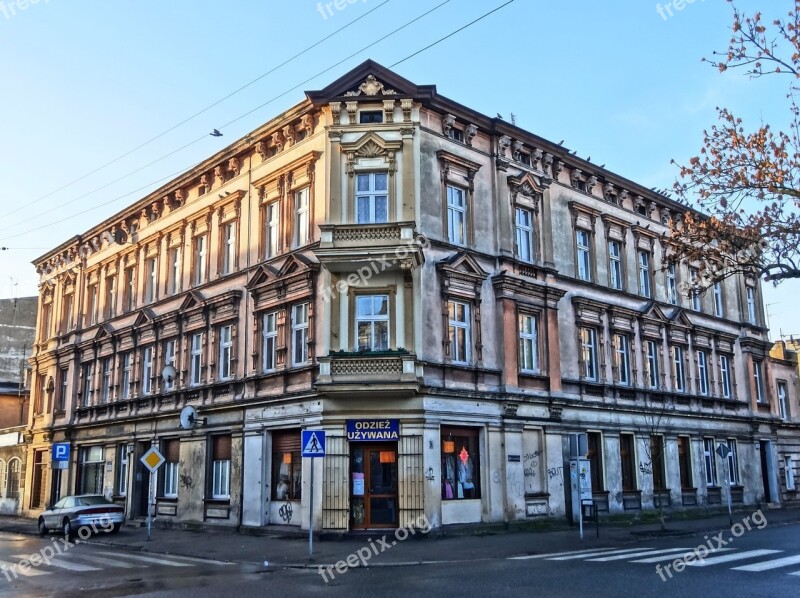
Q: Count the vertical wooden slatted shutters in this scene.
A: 2